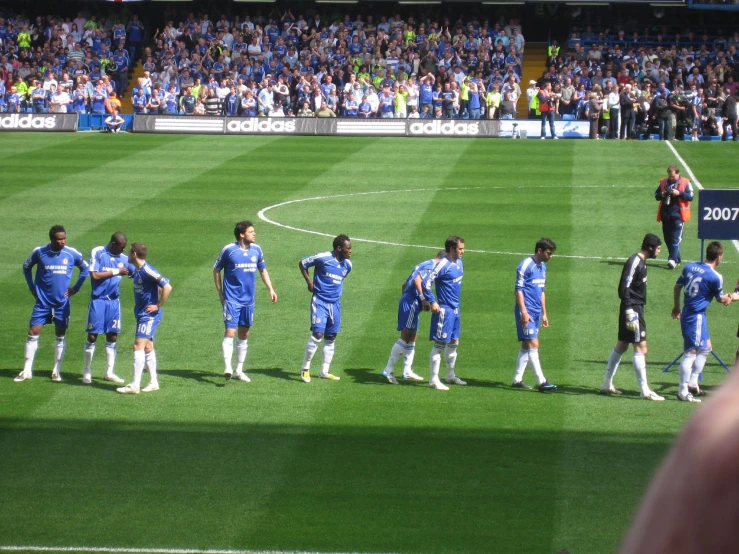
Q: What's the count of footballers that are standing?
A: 10